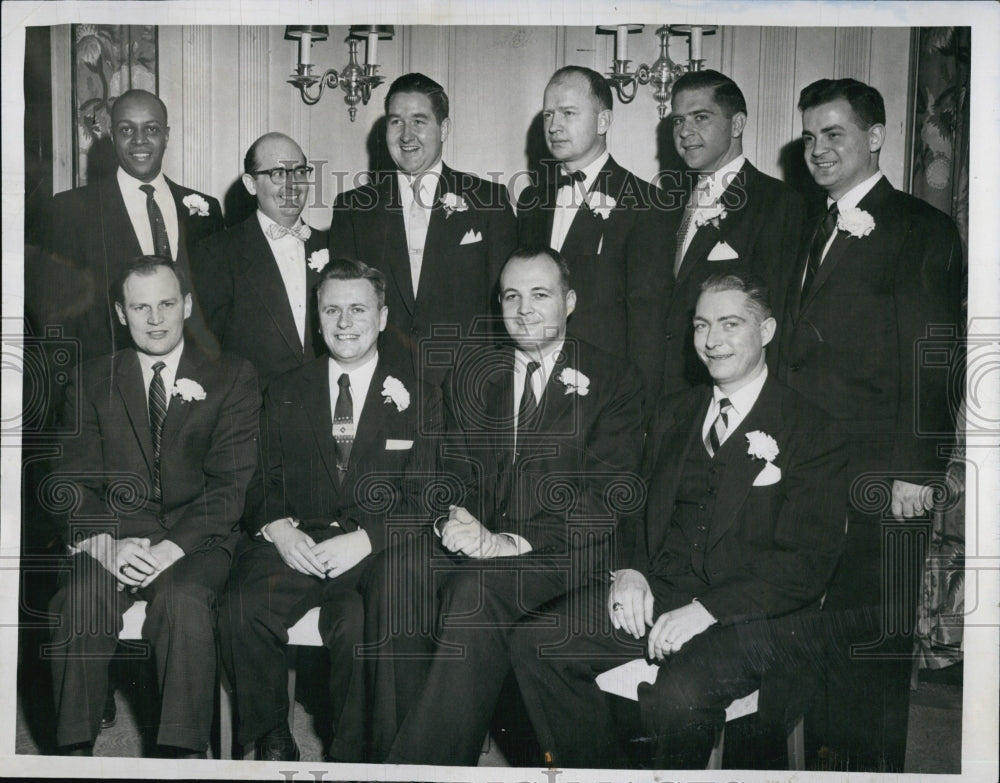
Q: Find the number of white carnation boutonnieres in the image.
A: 10